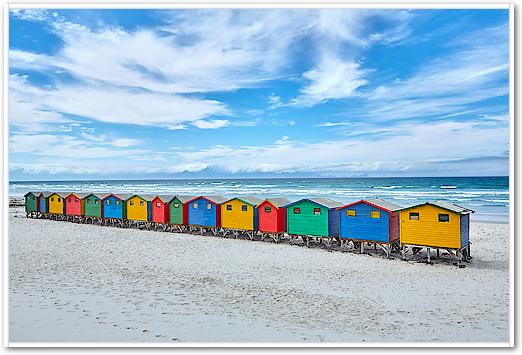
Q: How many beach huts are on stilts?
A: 15